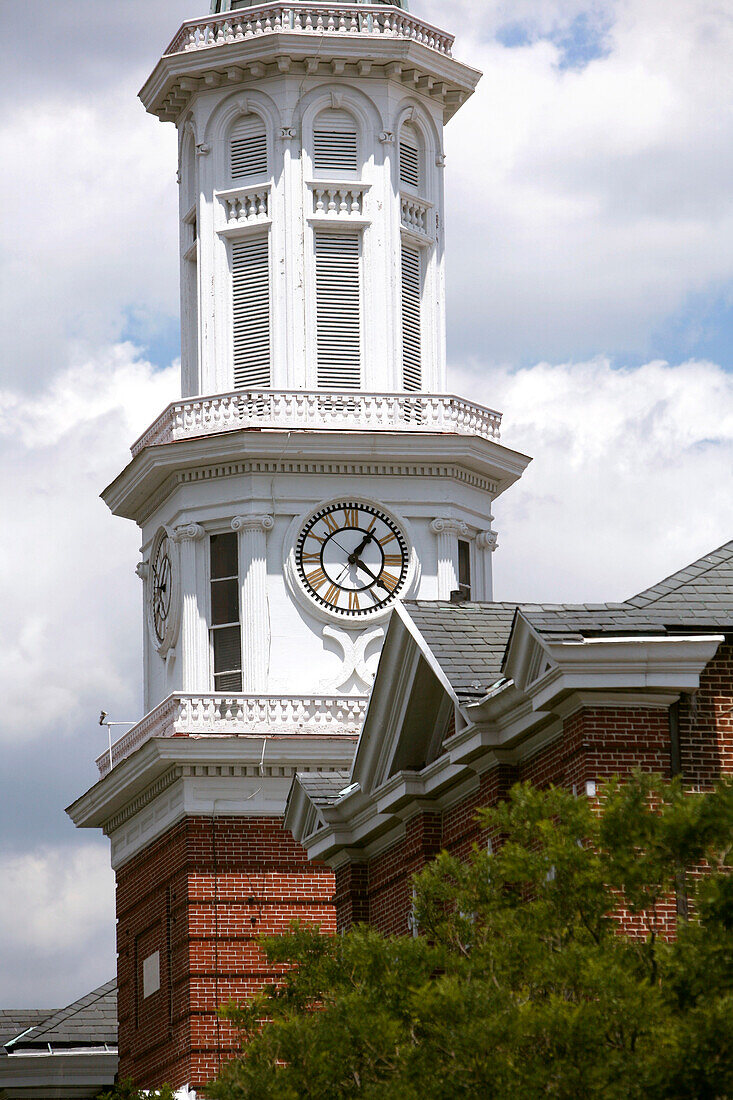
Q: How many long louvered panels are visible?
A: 3